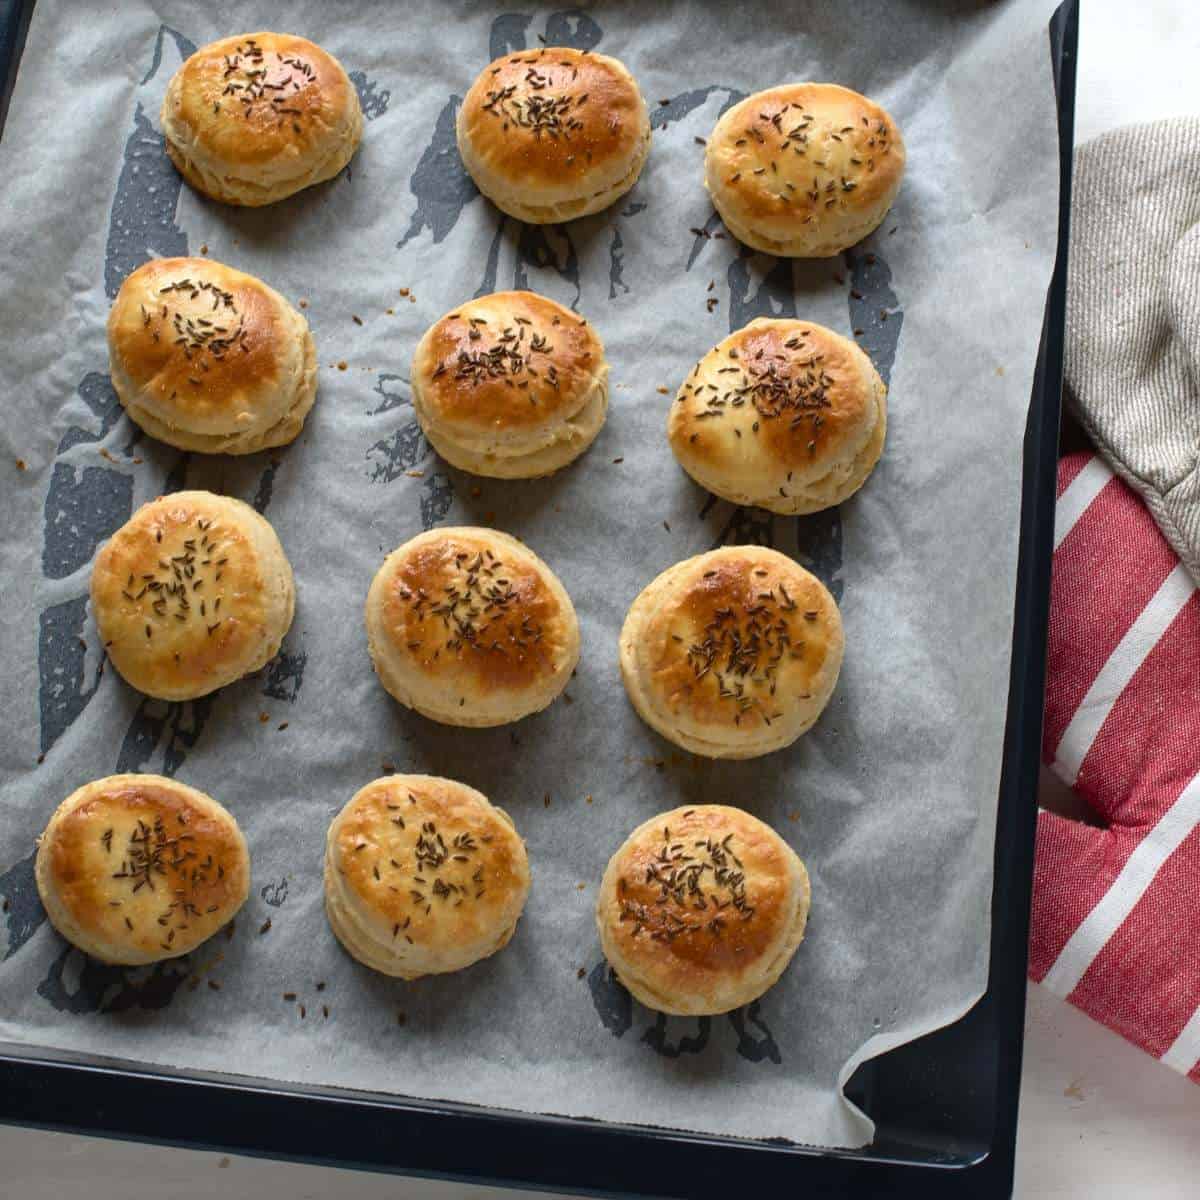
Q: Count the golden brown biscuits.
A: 12